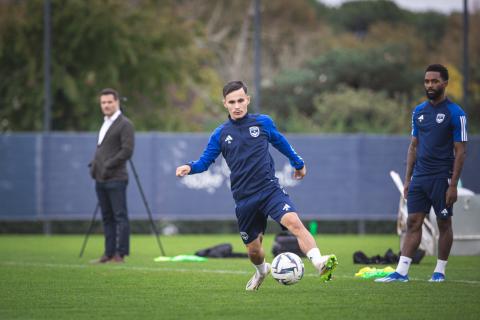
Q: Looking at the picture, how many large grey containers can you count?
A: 1